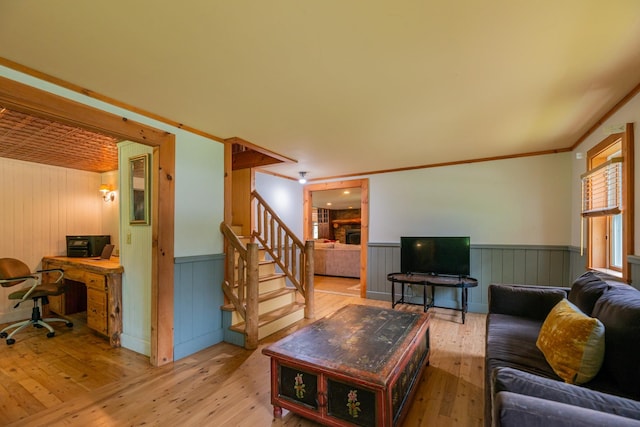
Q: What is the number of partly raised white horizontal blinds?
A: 1